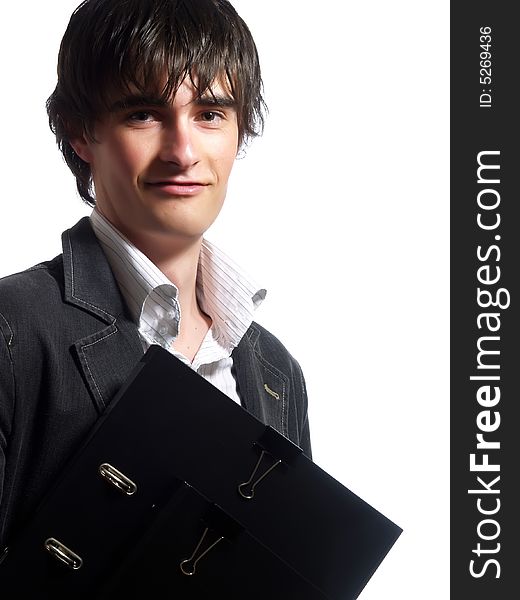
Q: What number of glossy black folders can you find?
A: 2